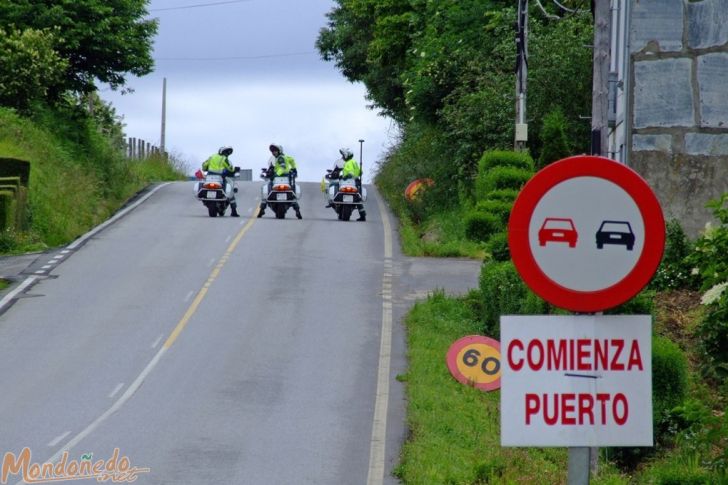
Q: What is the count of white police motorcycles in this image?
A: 3